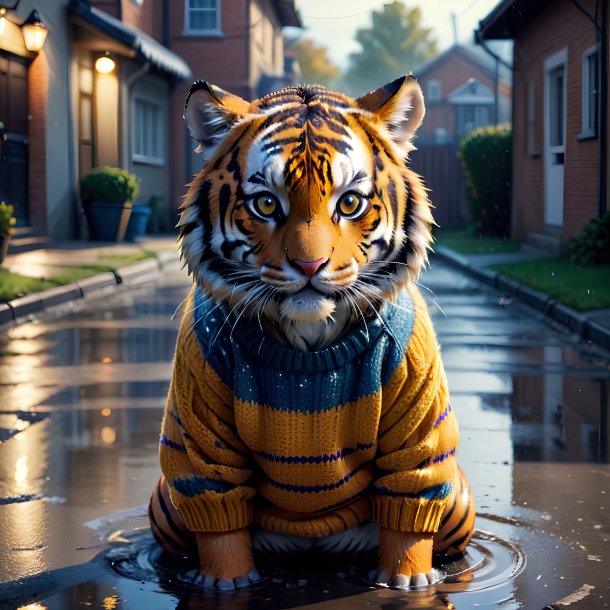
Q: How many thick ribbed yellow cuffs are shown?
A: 2